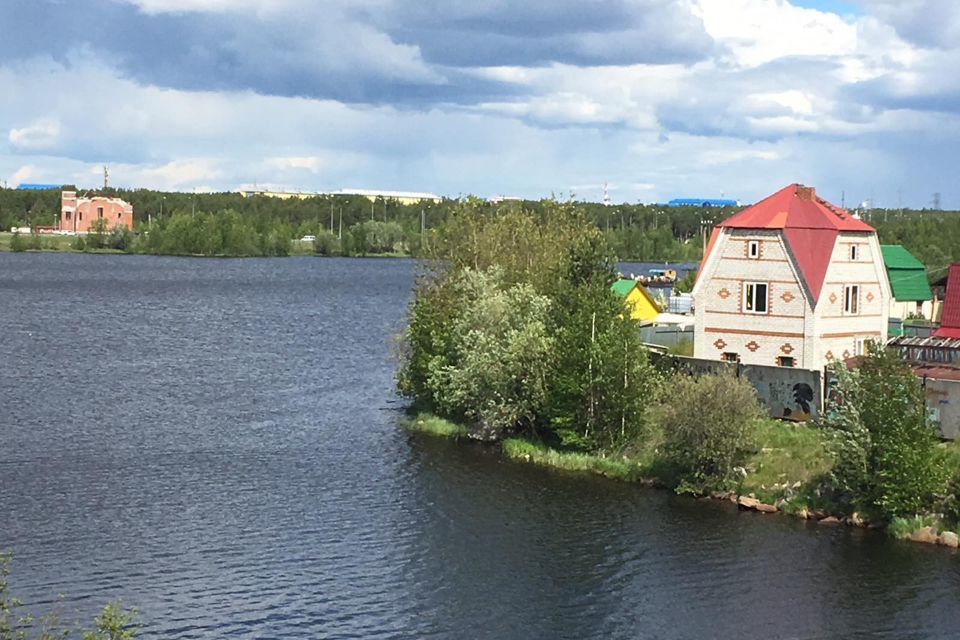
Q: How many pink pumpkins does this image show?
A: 0